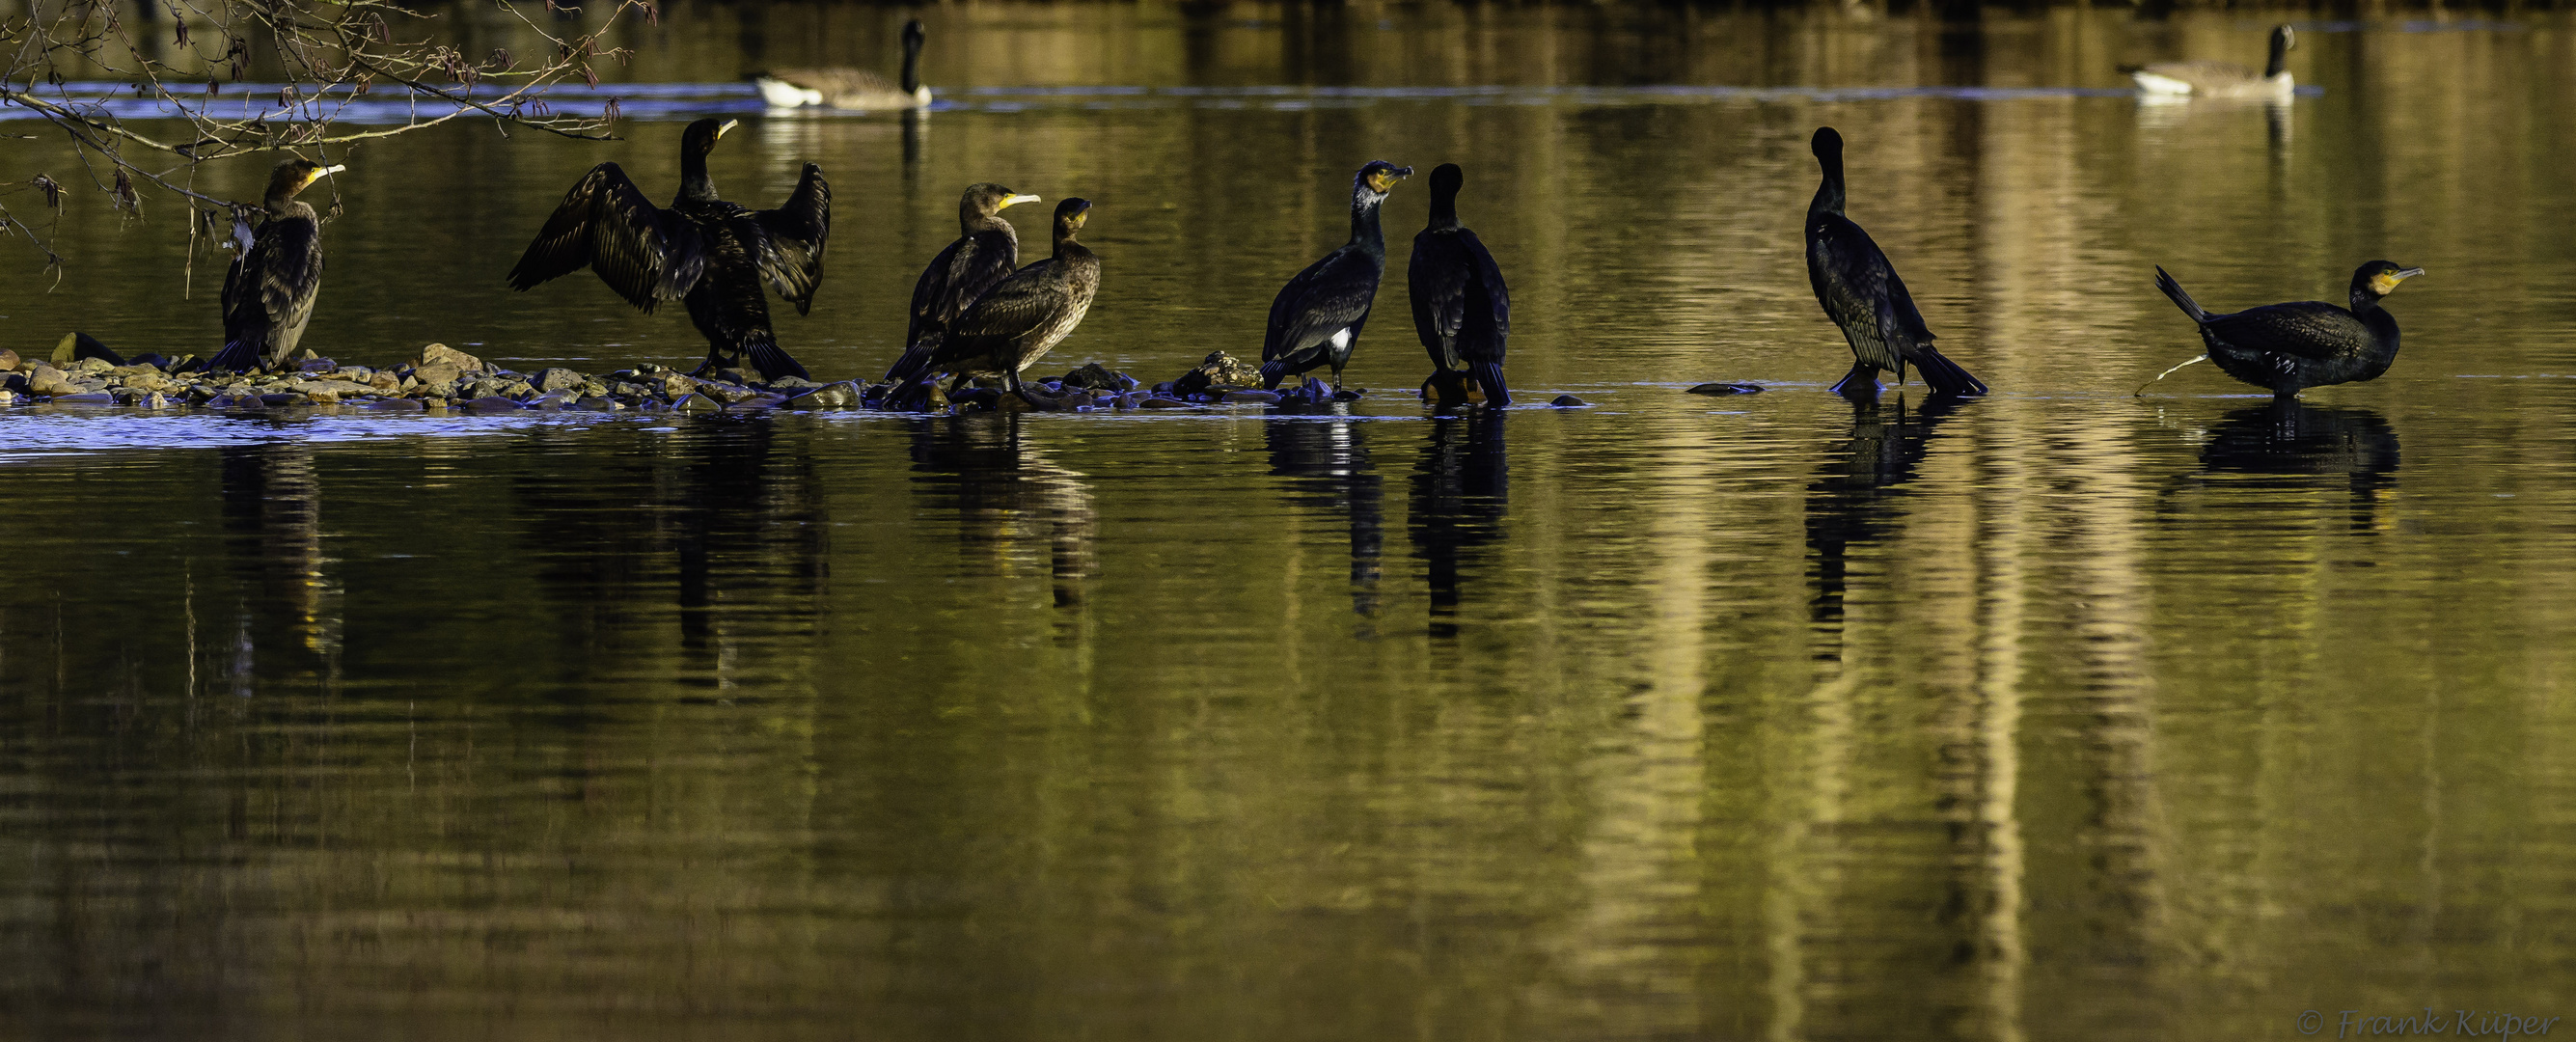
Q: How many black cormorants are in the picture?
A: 8